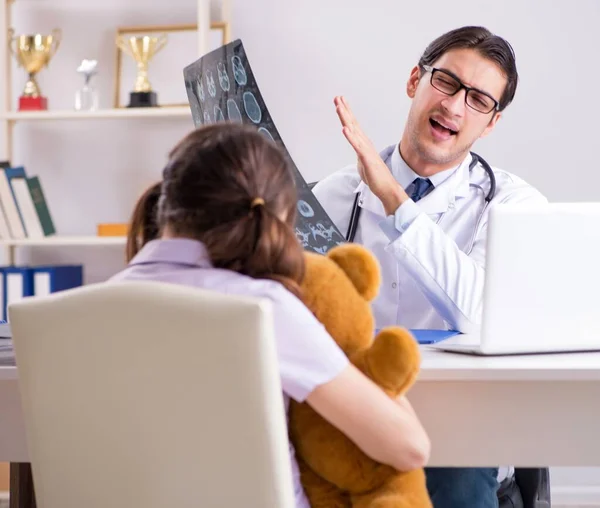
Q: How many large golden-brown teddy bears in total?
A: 1